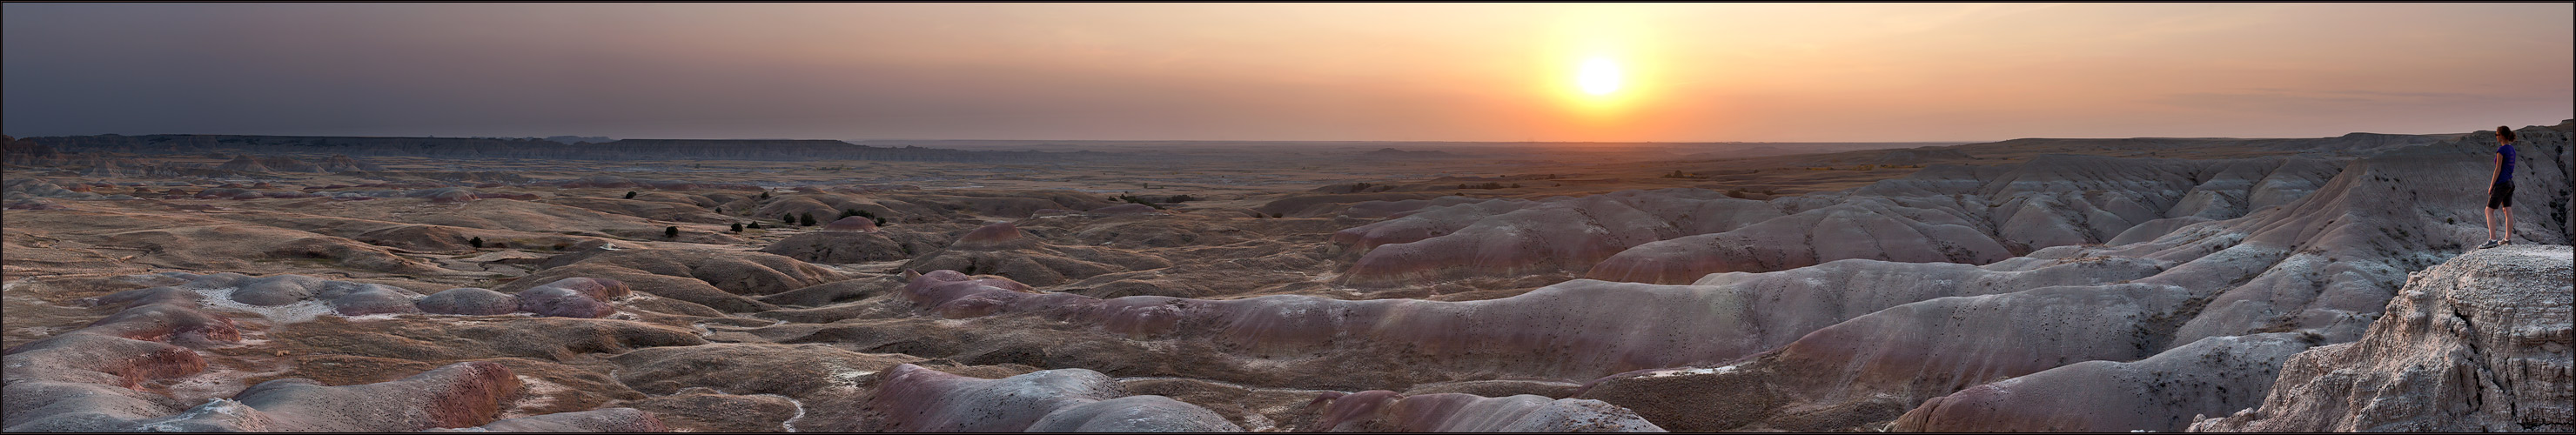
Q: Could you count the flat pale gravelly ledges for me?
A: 1